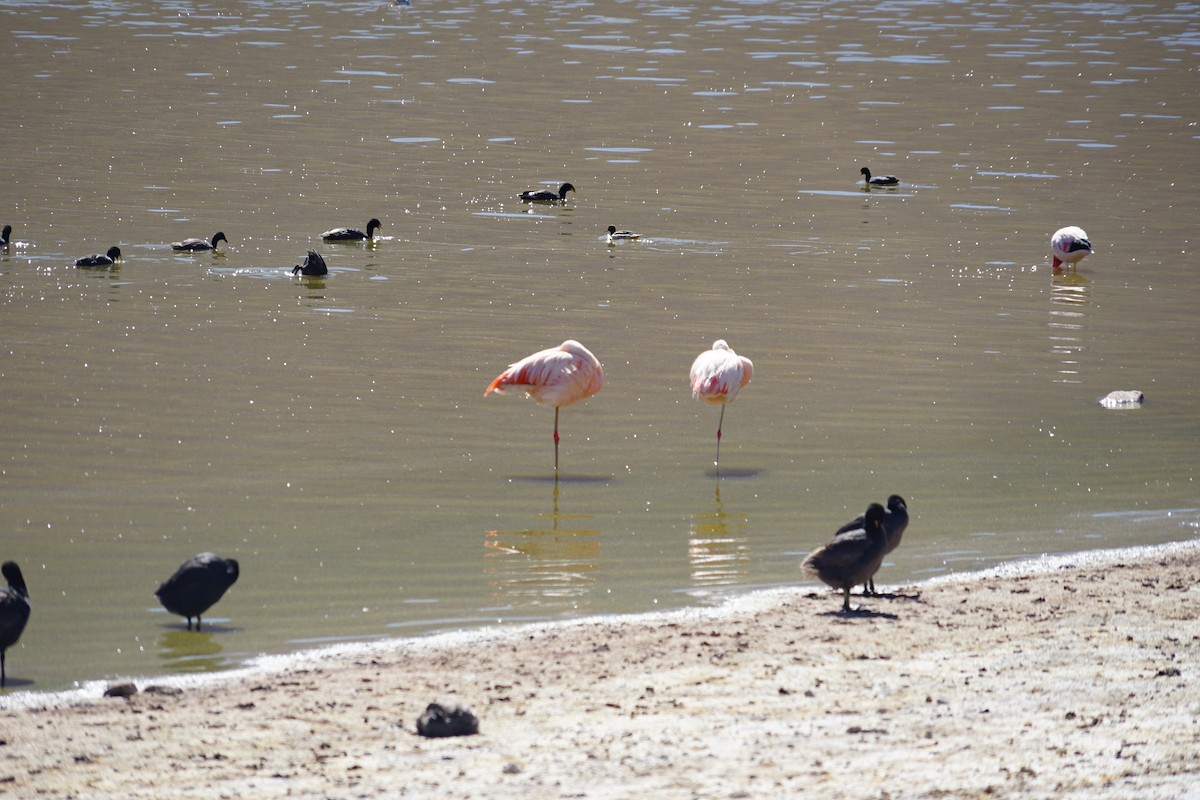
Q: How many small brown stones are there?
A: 2